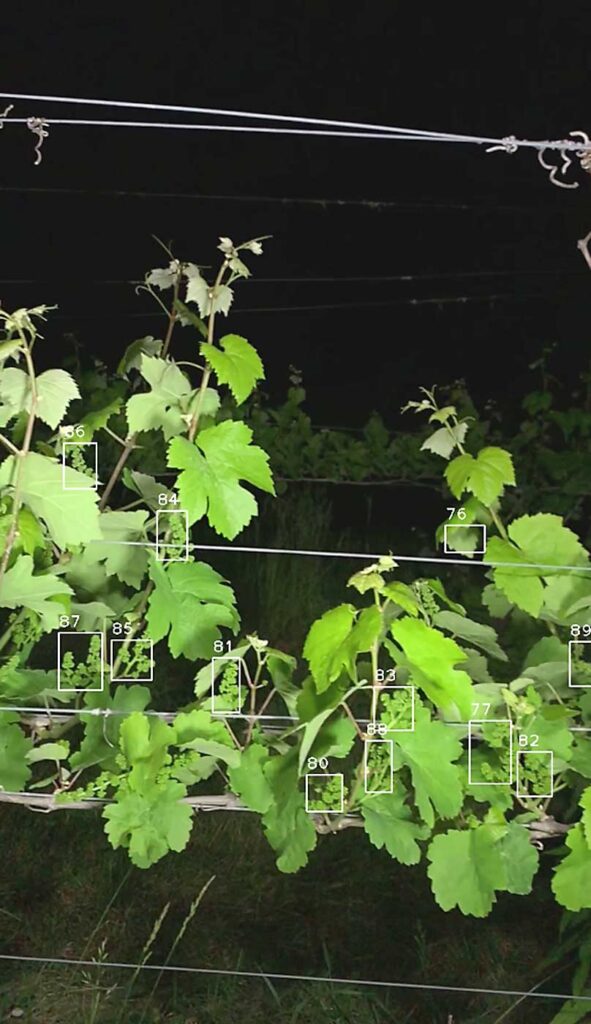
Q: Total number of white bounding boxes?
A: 12